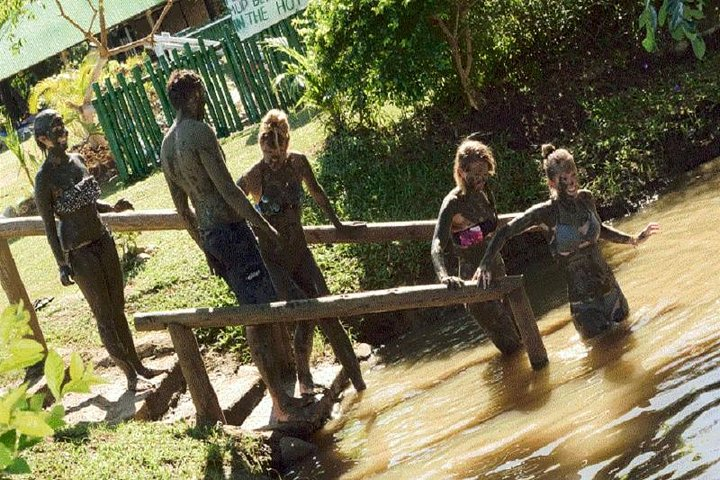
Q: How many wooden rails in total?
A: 2